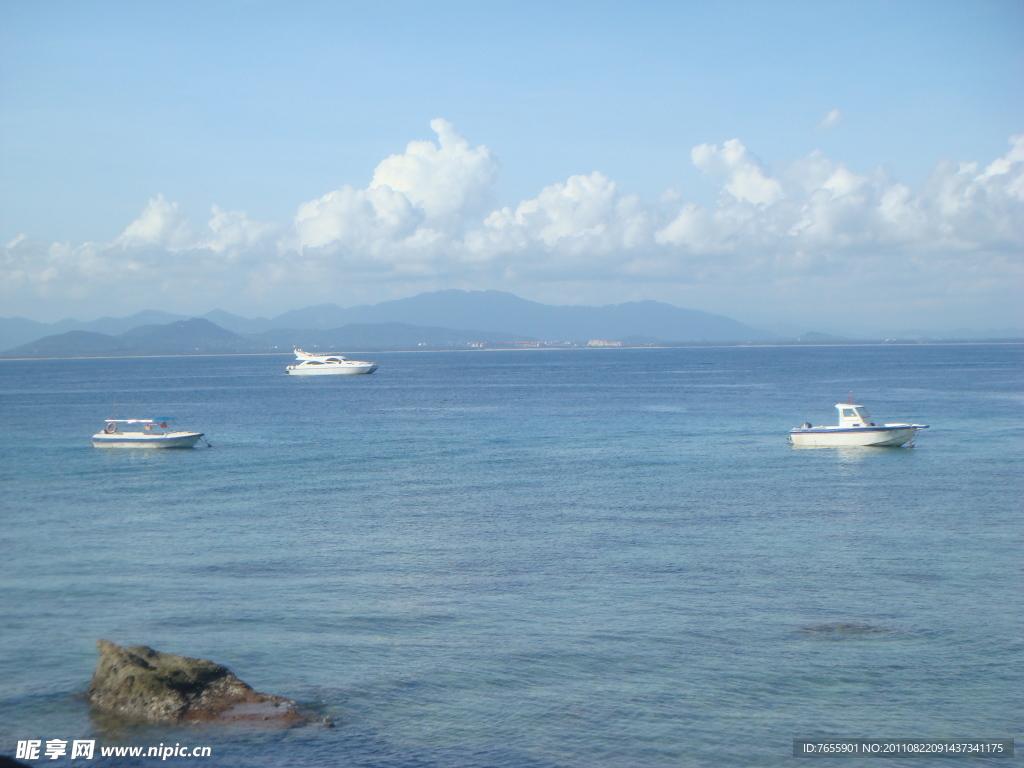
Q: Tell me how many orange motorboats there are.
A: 0